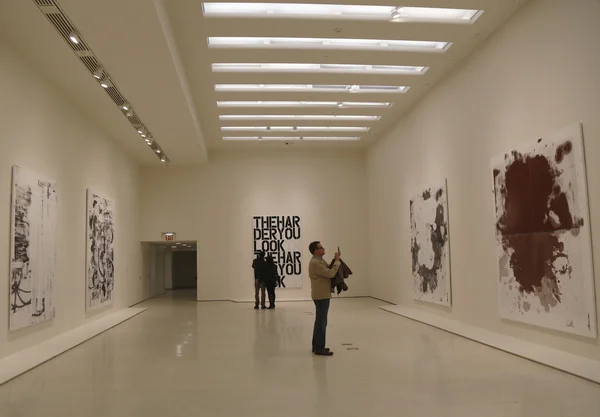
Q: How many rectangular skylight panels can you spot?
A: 8